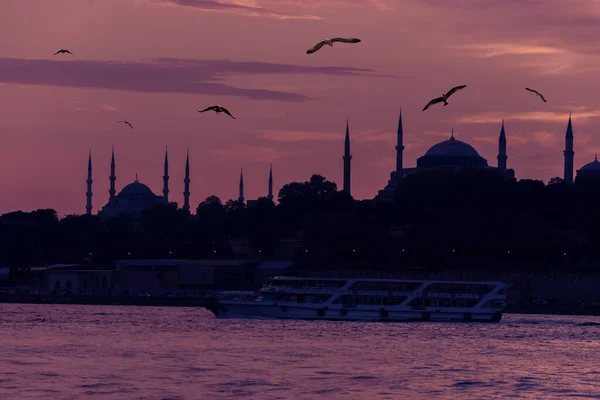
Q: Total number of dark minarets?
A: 10